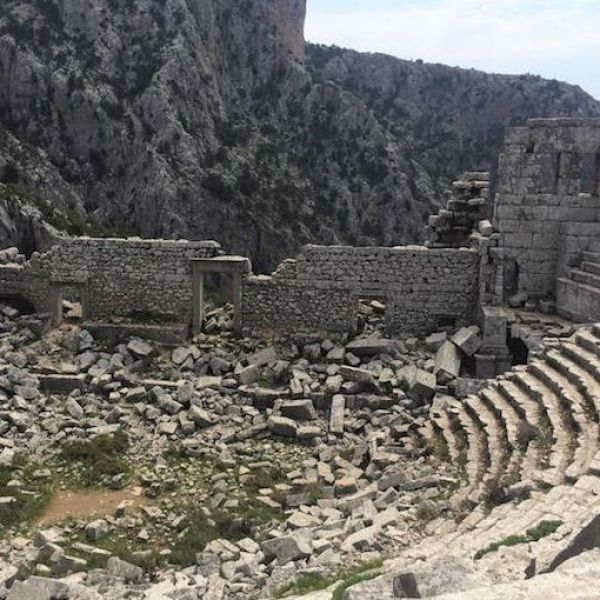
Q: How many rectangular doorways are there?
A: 3